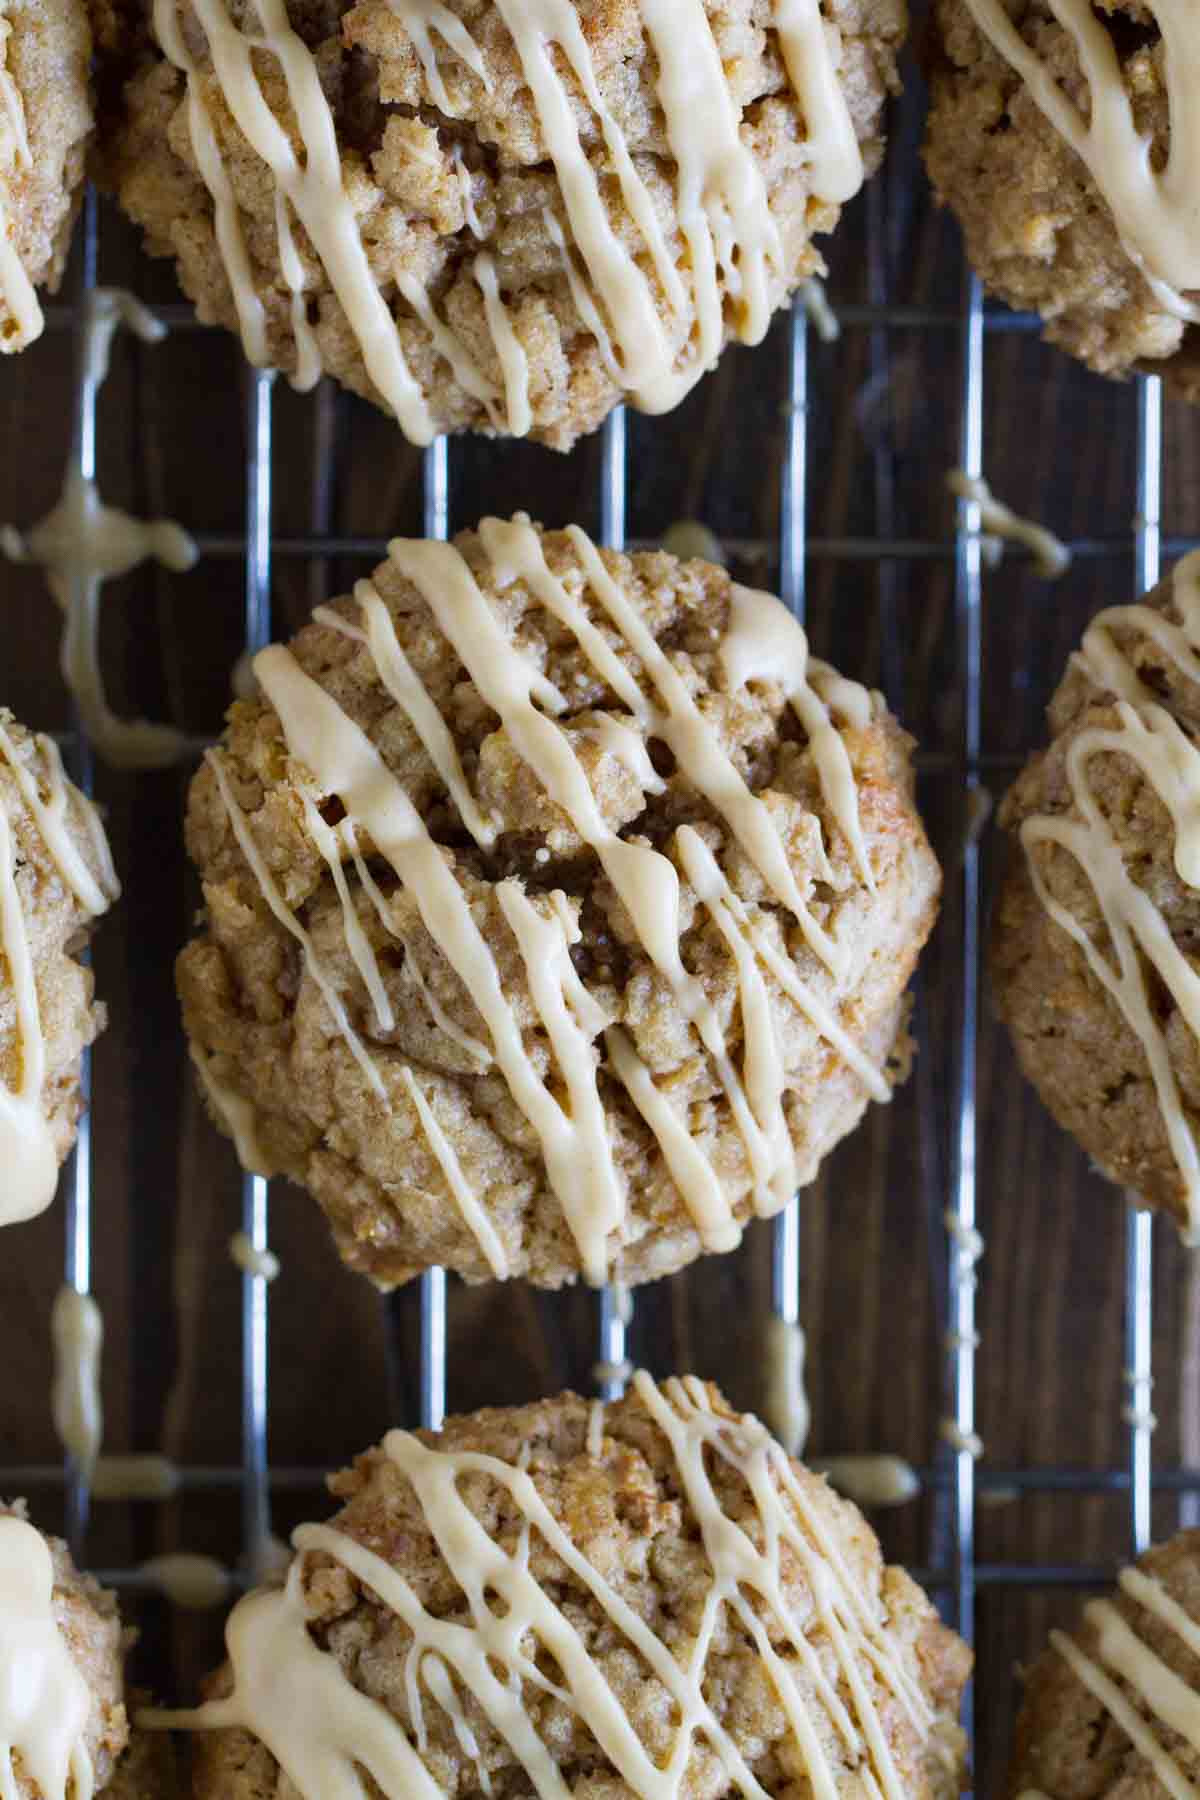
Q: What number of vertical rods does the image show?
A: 7